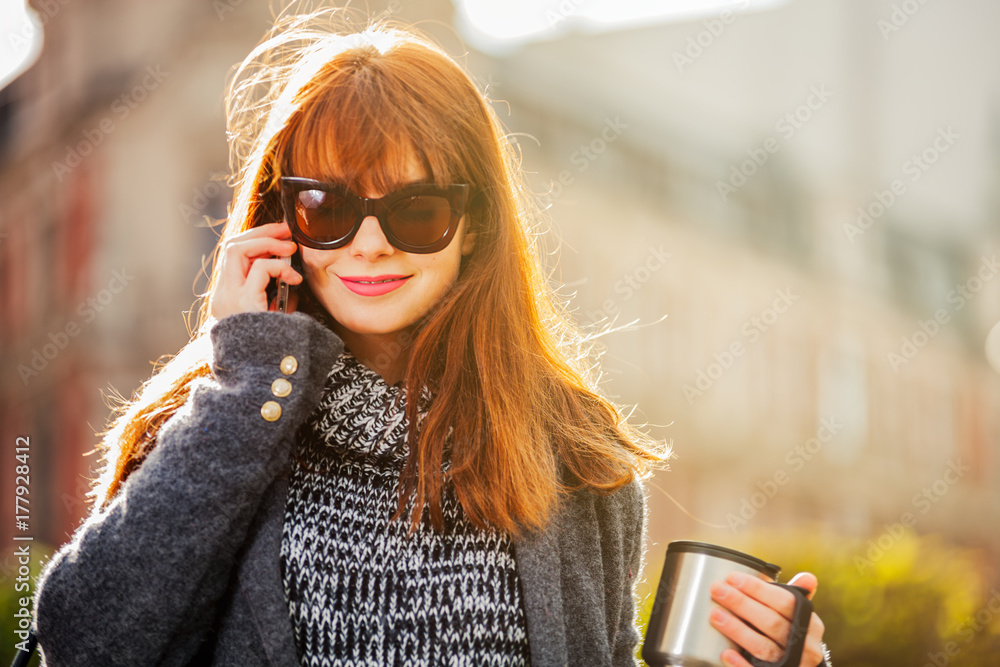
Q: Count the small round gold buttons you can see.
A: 3